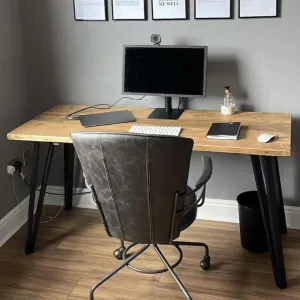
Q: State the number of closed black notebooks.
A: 1